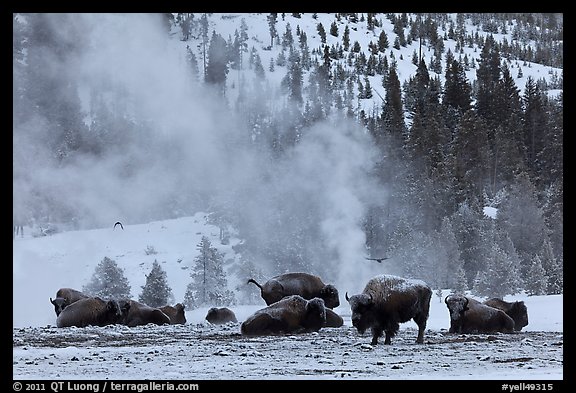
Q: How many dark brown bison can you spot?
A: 11